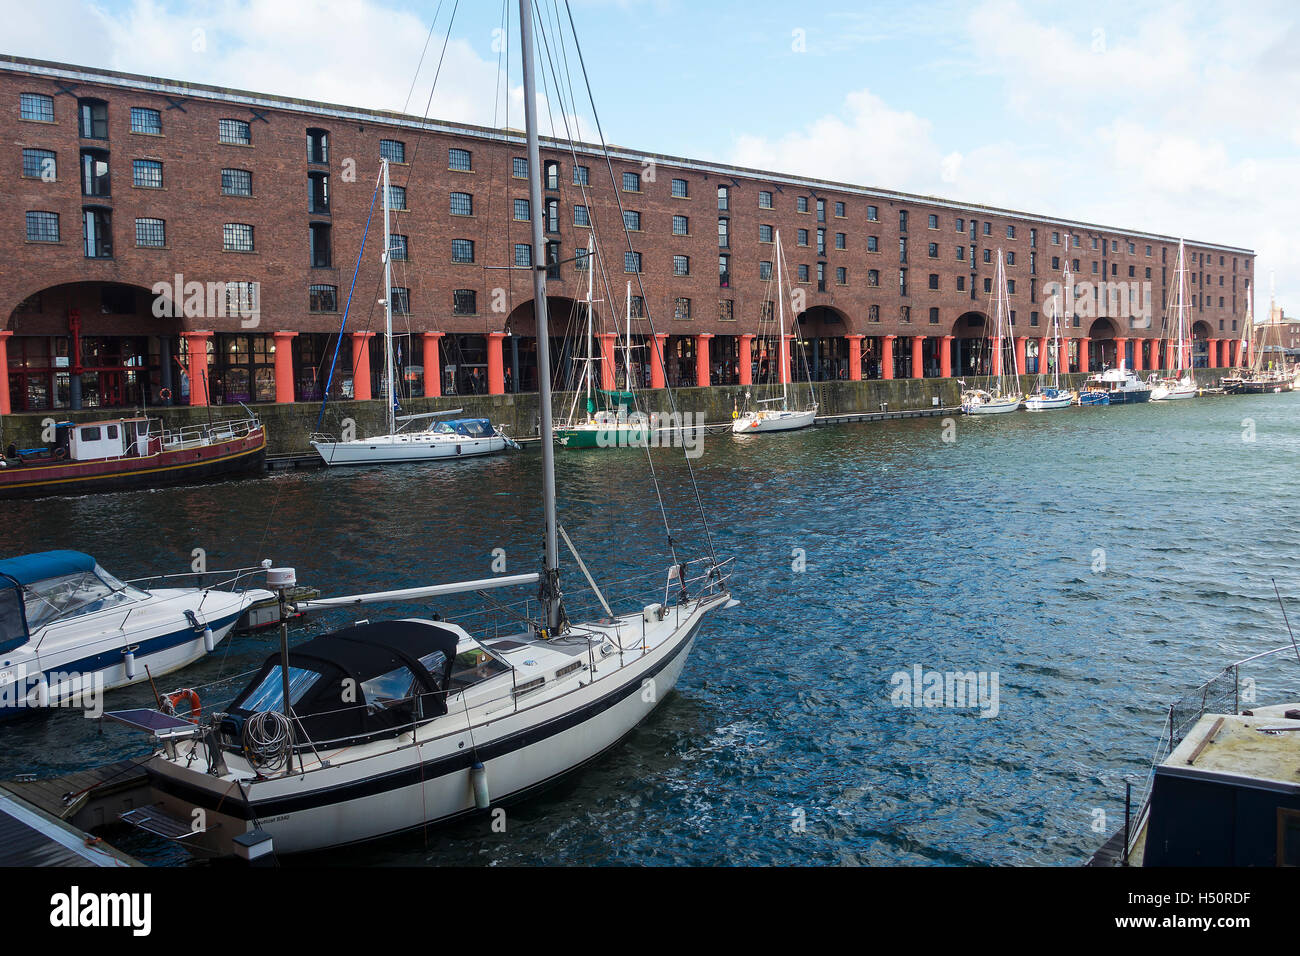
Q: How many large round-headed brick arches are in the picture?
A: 6